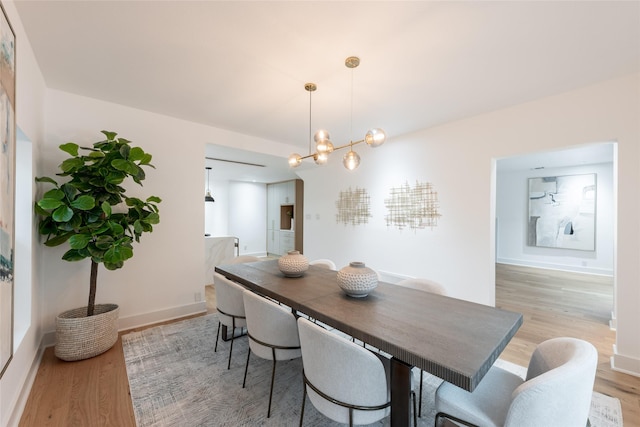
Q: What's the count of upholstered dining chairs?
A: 8